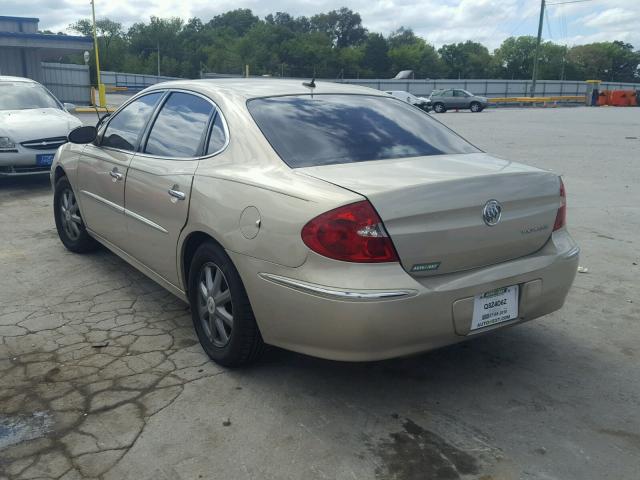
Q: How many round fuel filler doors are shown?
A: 1